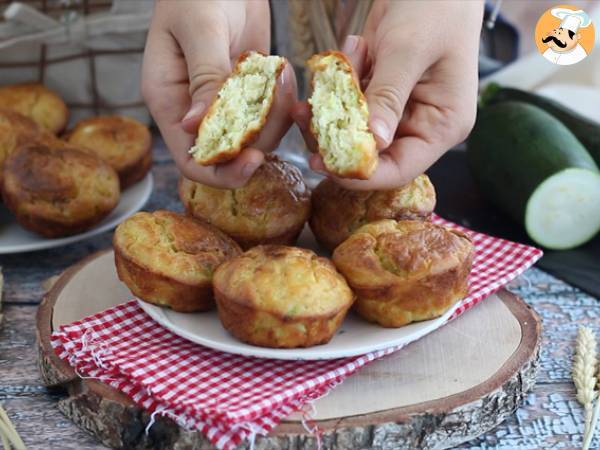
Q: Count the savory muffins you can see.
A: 10